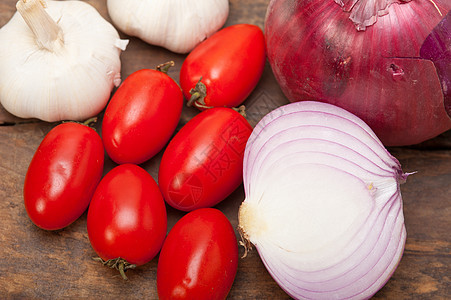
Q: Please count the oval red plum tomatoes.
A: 6